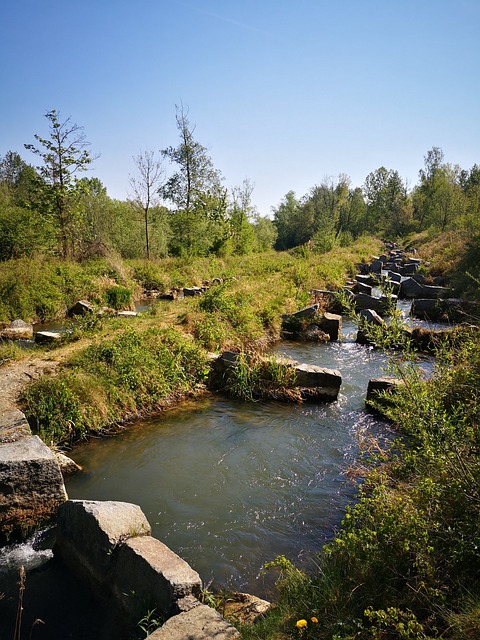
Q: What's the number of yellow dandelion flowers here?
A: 2